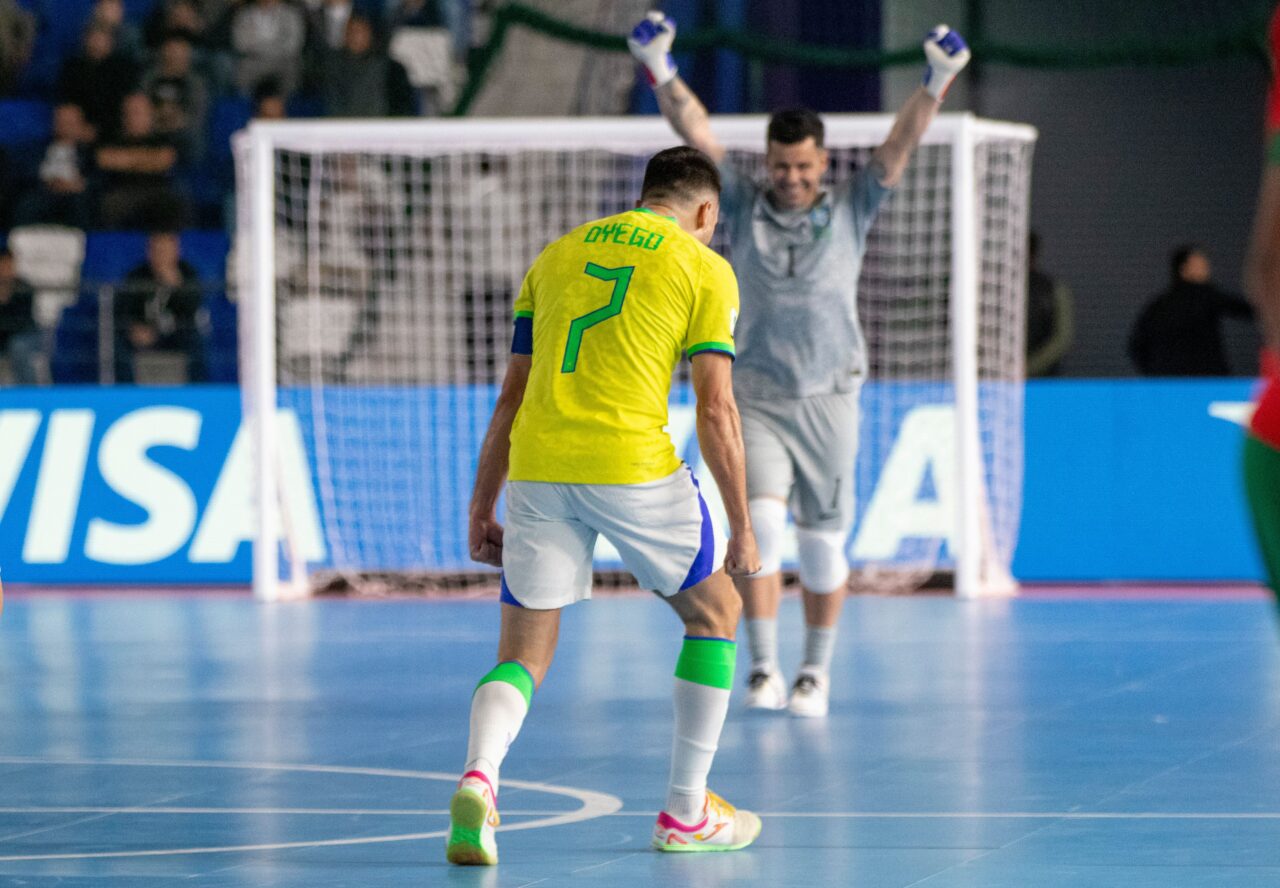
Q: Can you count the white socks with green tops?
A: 2